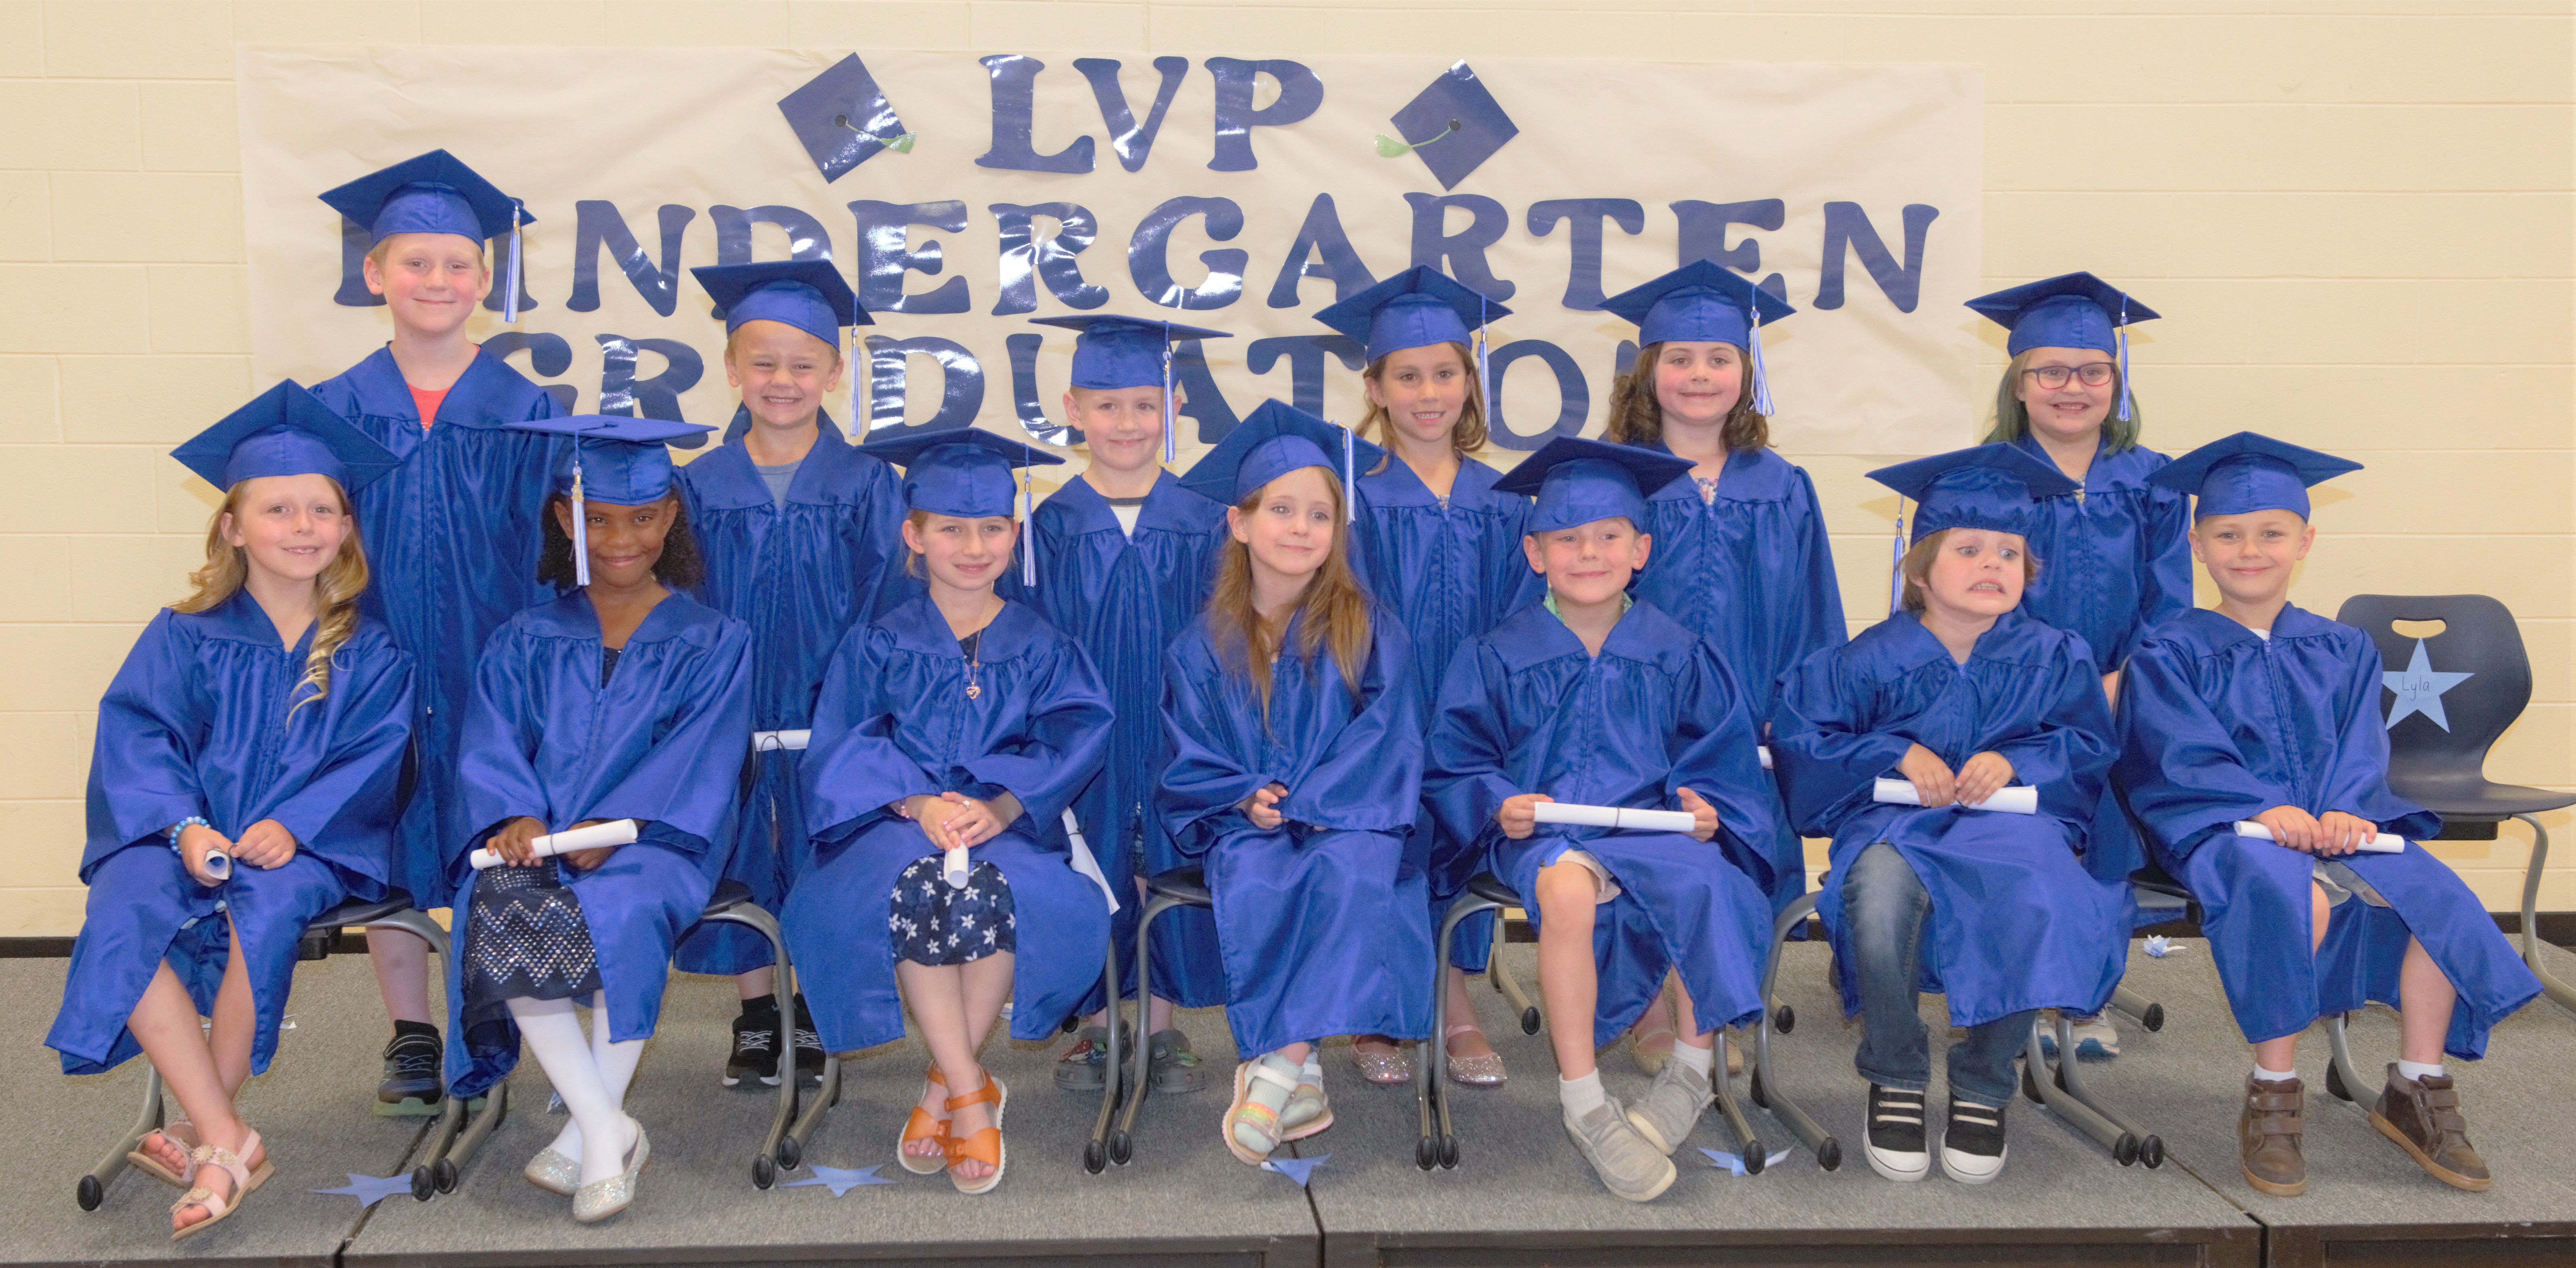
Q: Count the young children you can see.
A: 13